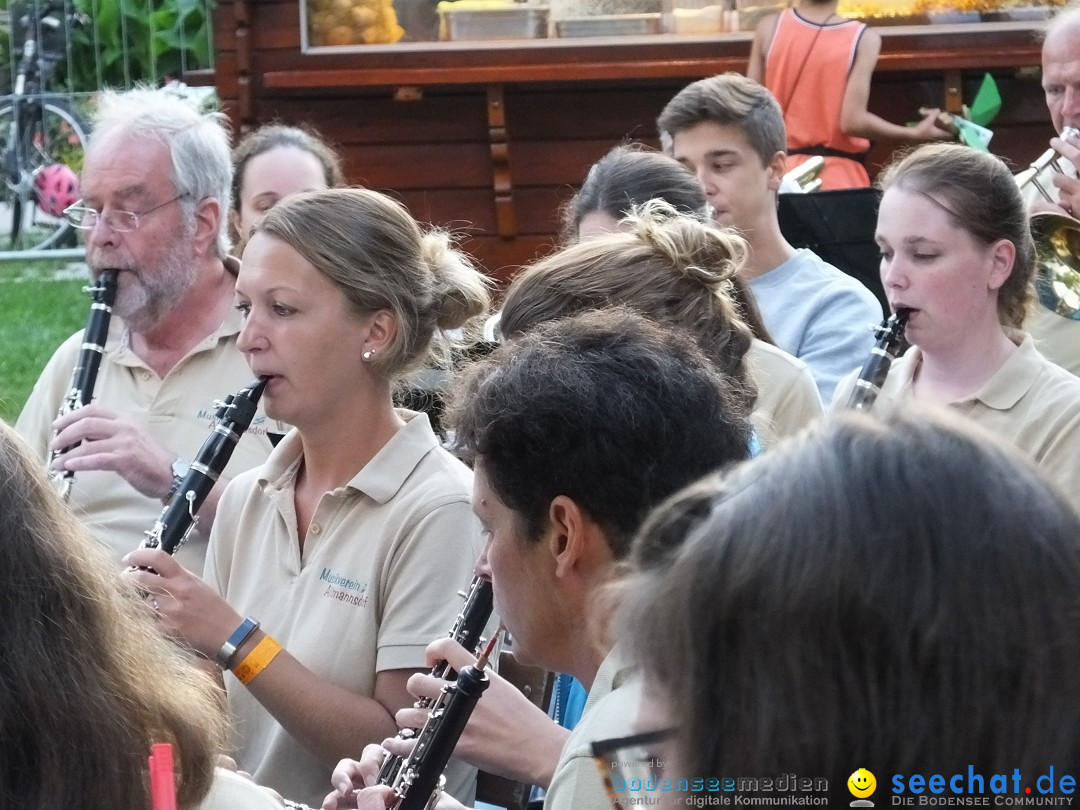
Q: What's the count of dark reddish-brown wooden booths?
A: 1